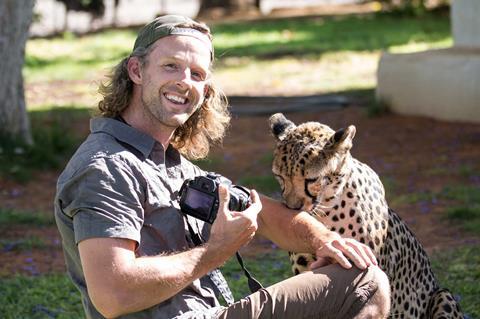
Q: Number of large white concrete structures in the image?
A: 1